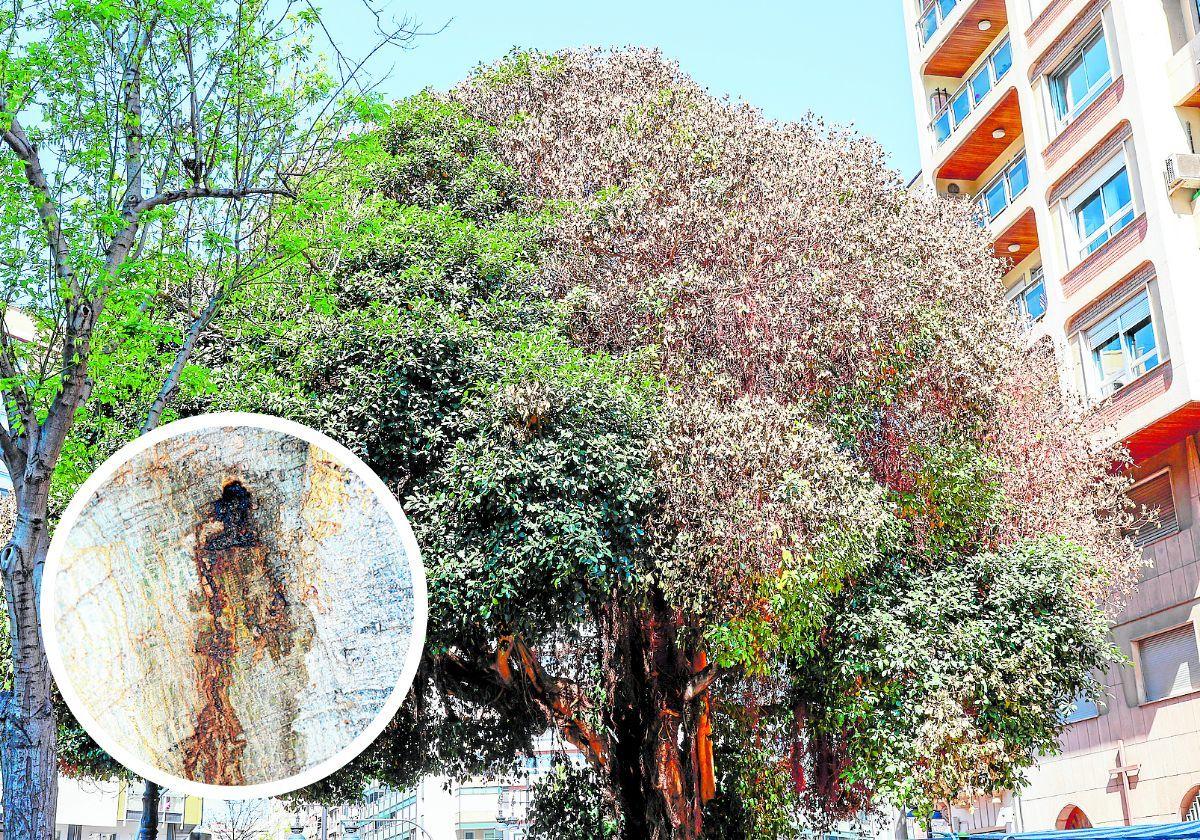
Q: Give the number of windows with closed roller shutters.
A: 2